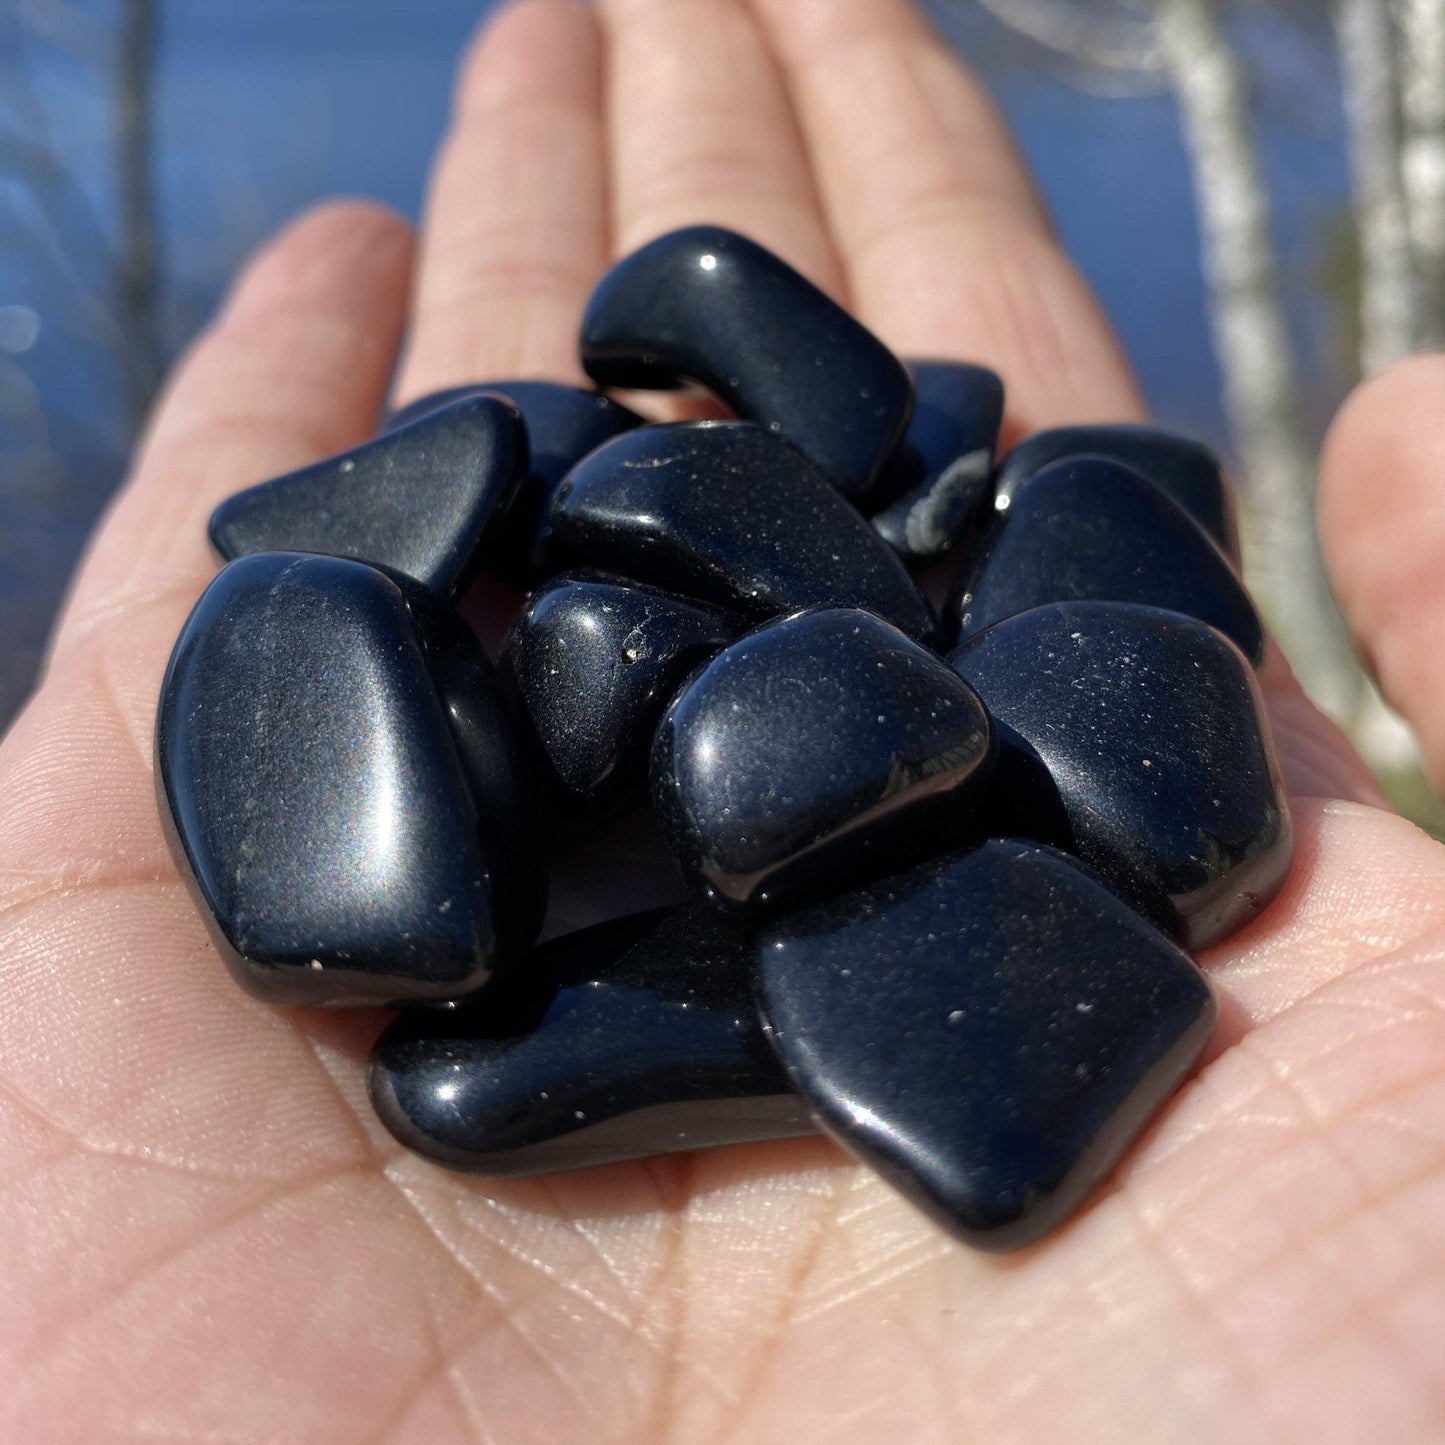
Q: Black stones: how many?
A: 14